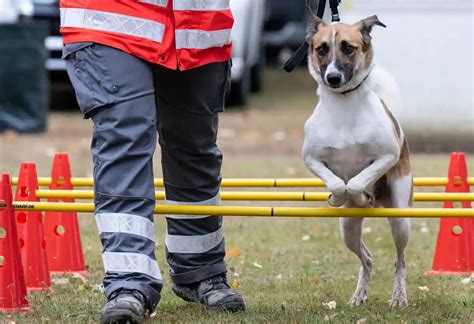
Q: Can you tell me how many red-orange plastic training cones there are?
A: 4